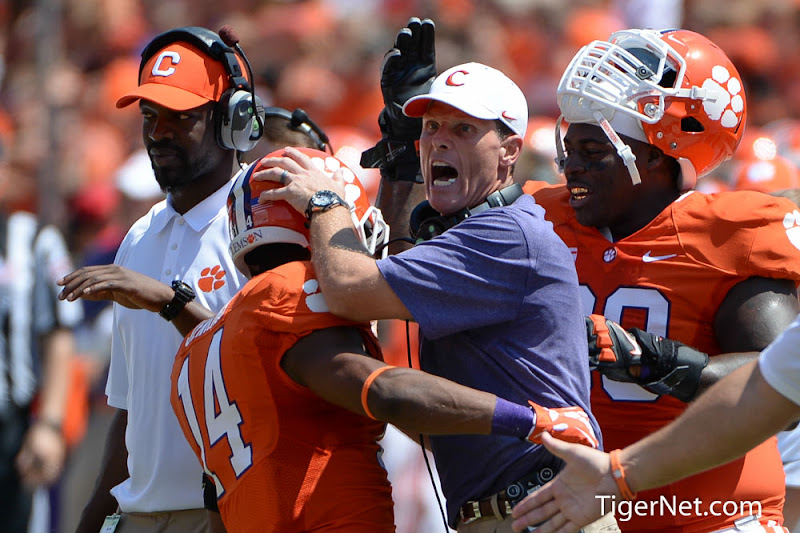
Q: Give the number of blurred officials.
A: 1